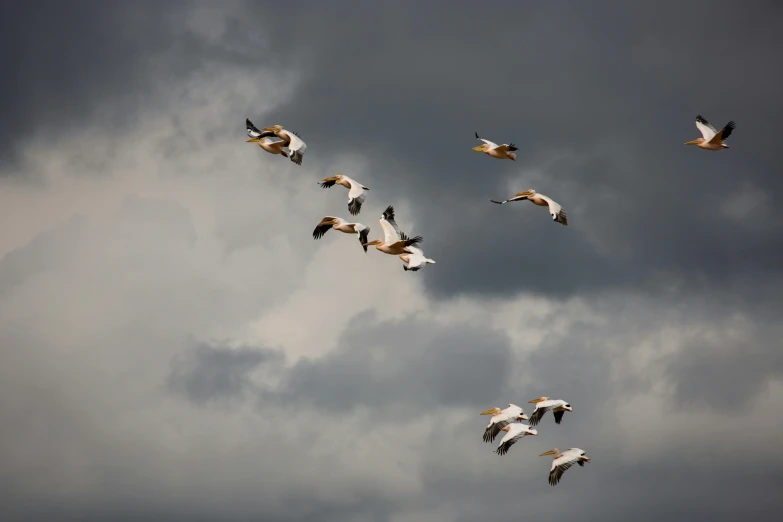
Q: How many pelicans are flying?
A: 13